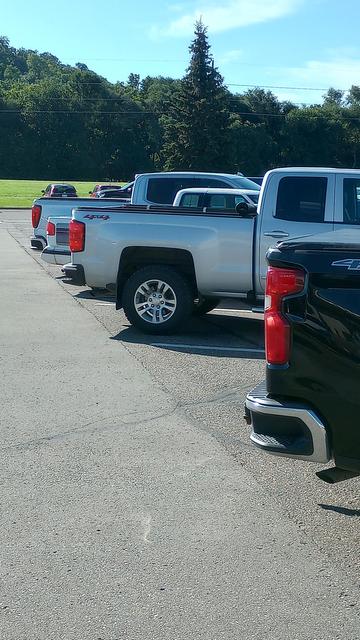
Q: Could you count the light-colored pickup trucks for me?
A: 3